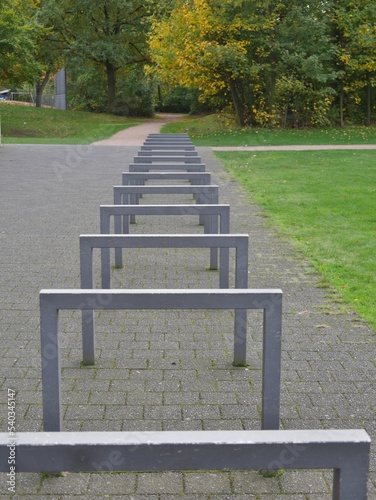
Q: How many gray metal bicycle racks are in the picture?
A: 14